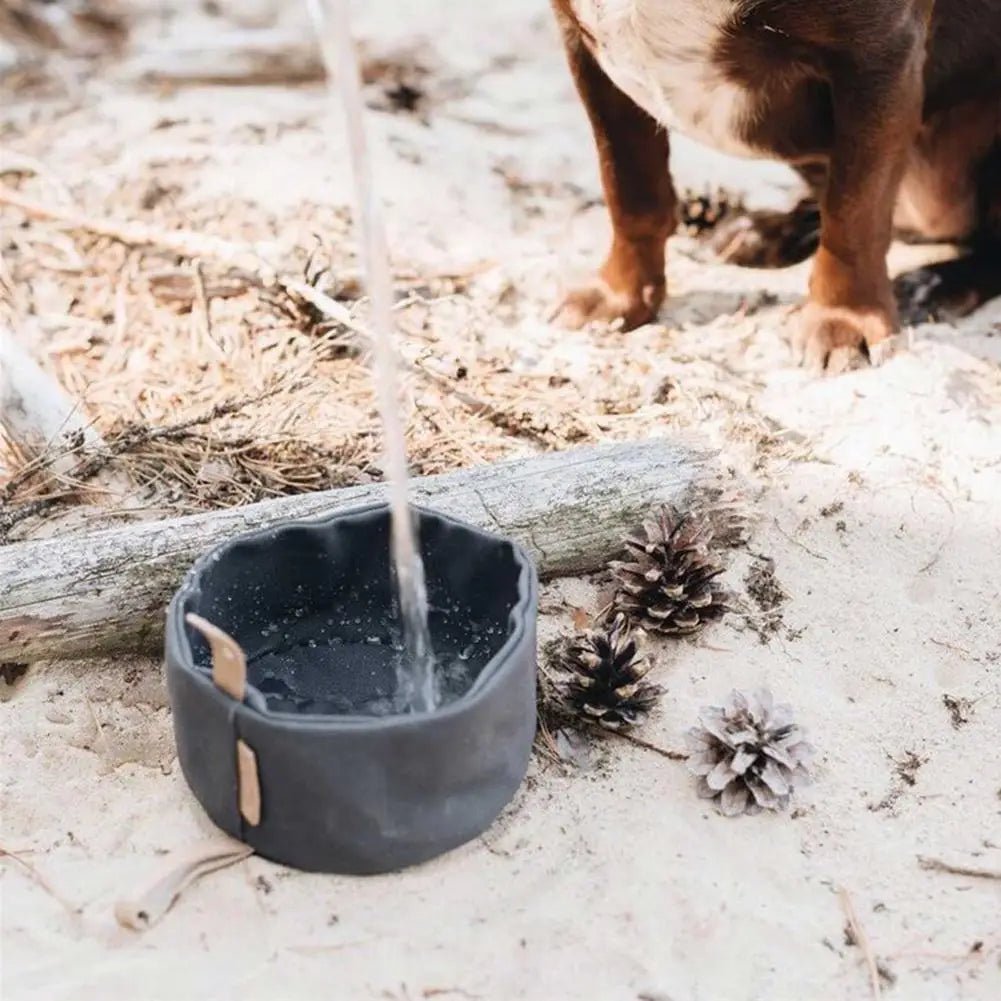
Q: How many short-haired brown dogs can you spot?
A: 1